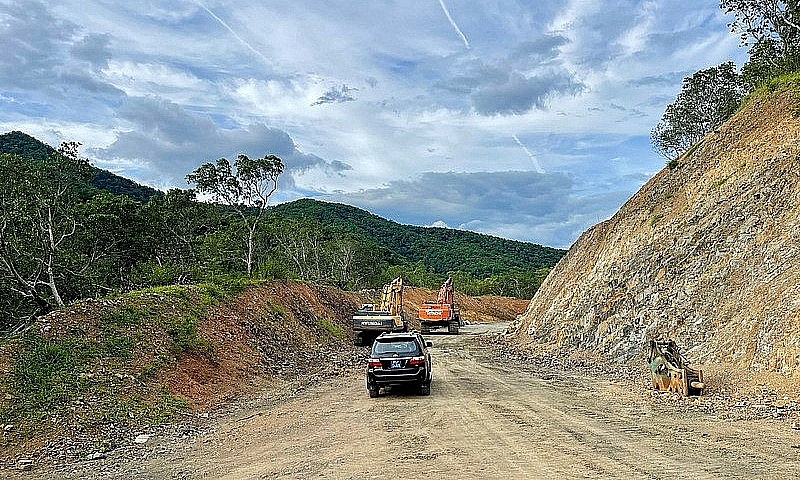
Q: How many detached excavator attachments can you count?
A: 1